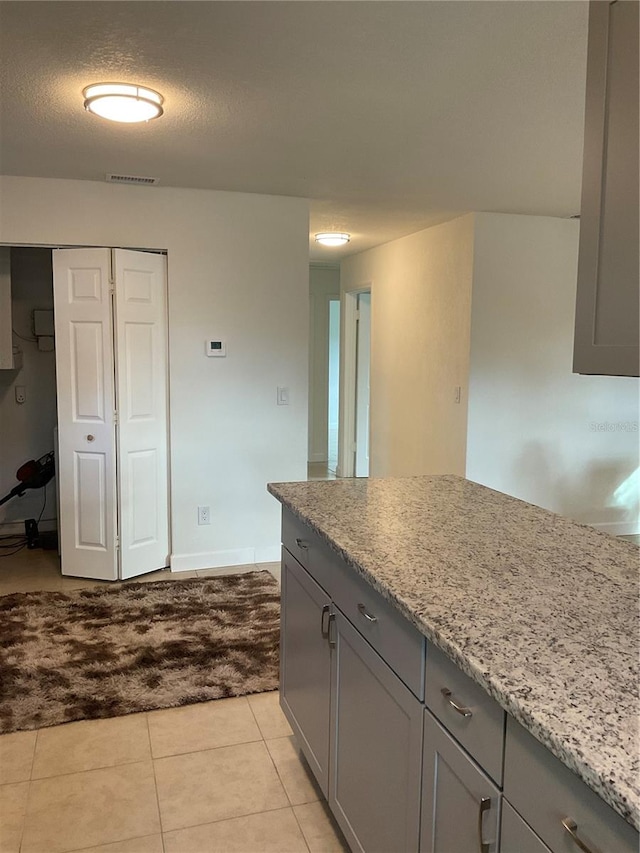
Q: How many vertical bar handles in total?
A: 3